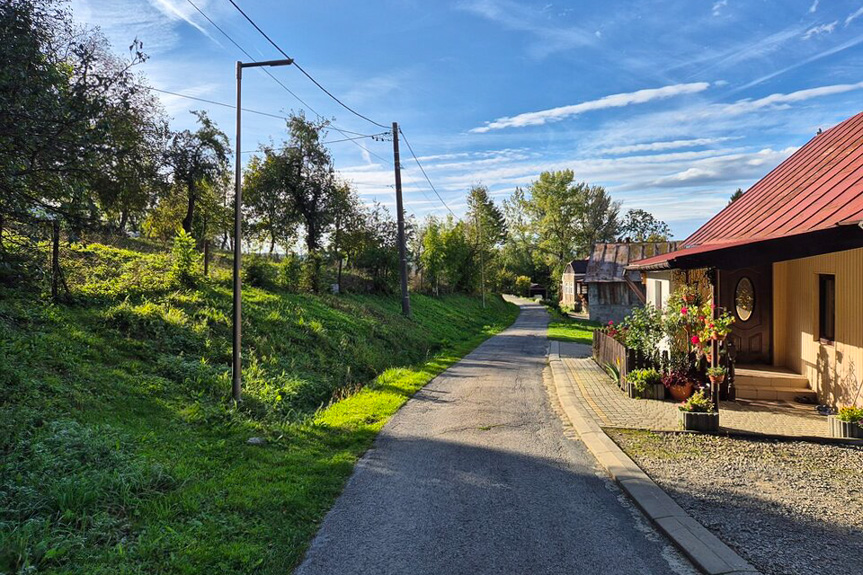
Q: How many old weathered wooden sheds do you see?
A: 1